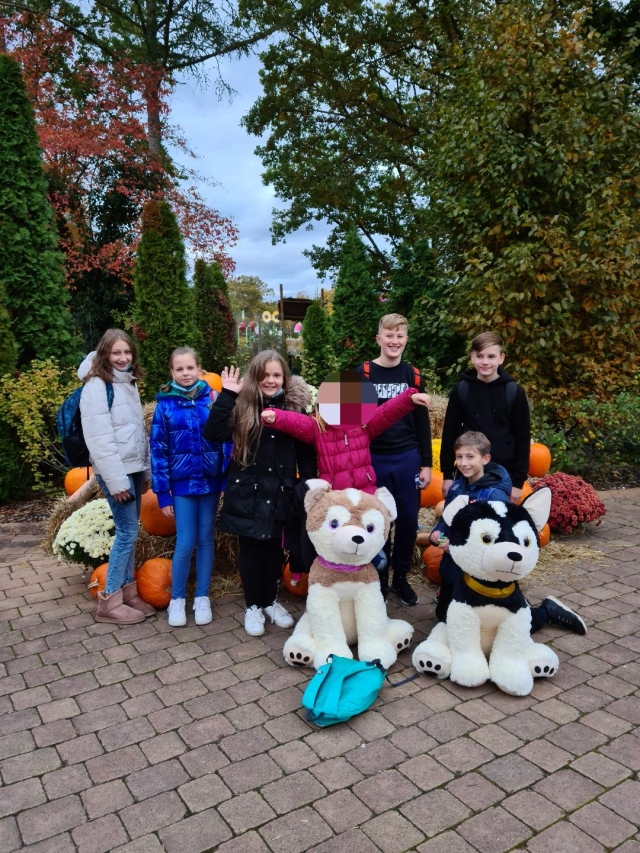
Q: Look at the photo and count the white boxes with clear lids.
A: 0